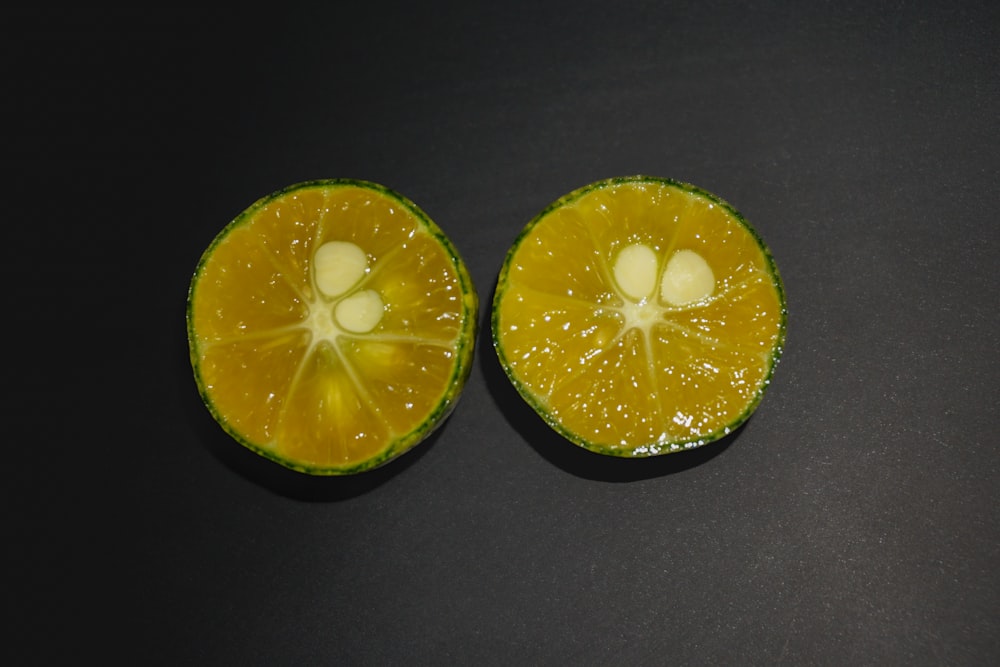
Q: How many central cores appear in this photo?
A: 2